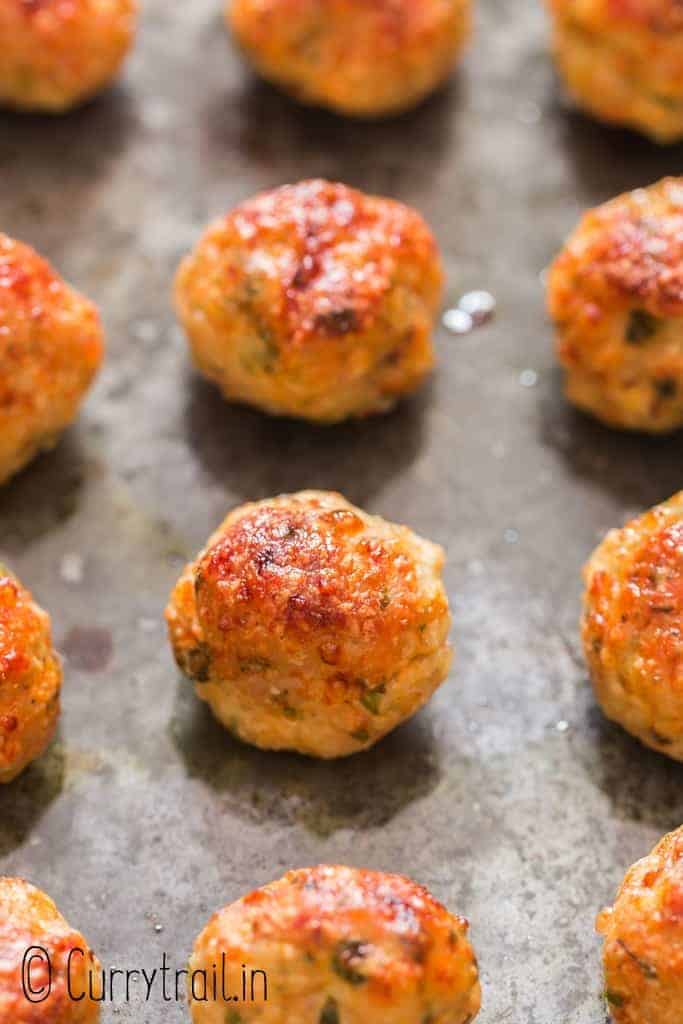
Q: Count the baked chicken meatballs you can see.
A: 12